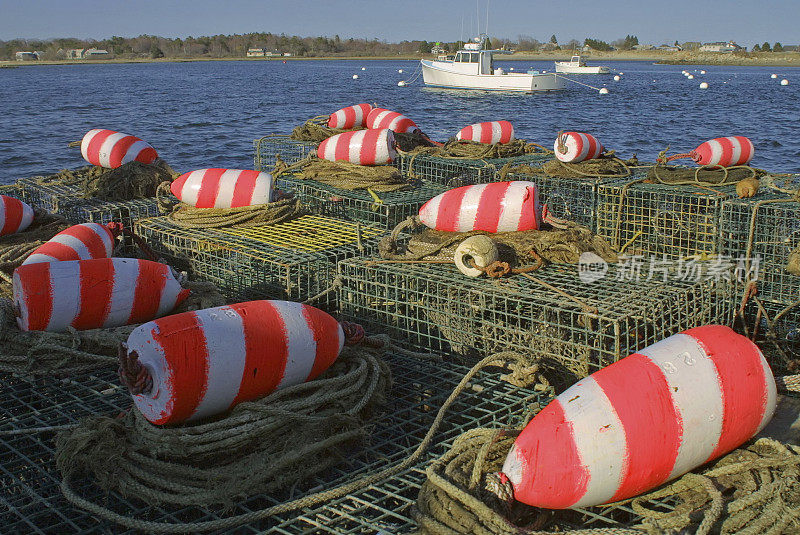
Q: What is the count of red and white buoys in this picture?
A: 14